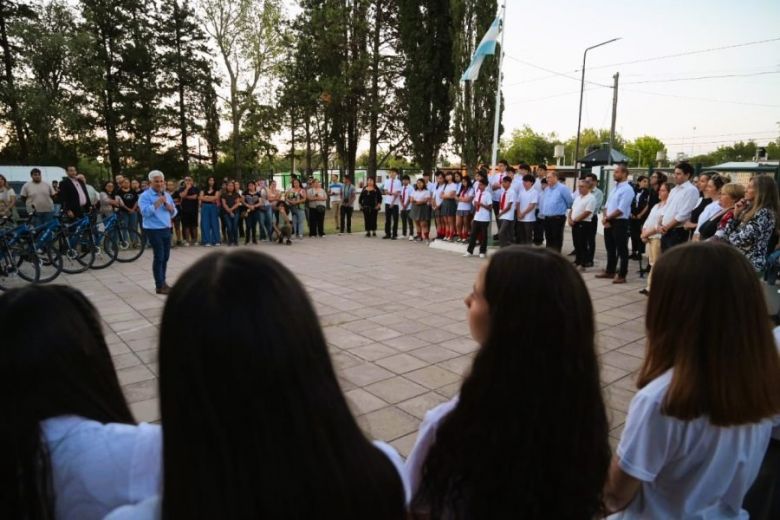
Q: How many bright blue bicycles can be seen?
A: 5